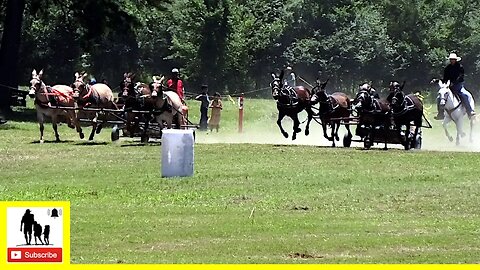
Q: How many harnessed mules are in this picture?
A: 8